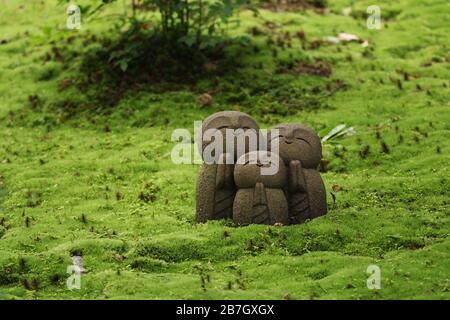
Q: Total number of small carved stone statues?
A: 3